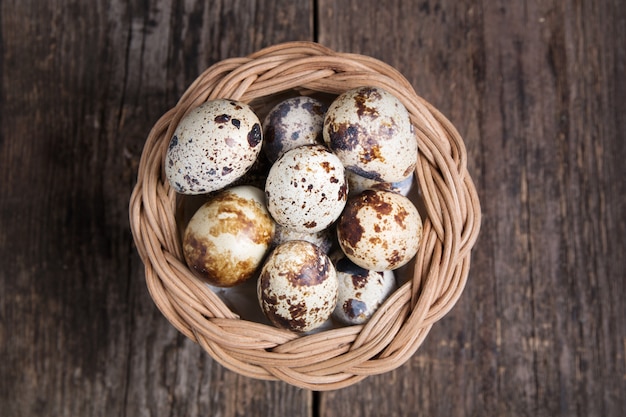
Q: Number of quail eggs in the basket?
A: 10